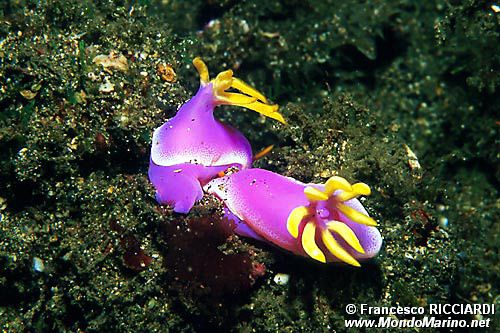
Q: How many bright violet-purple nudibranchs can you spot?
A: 2